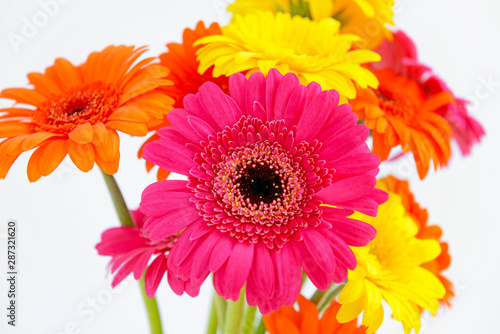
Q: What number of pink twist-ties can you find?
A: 0